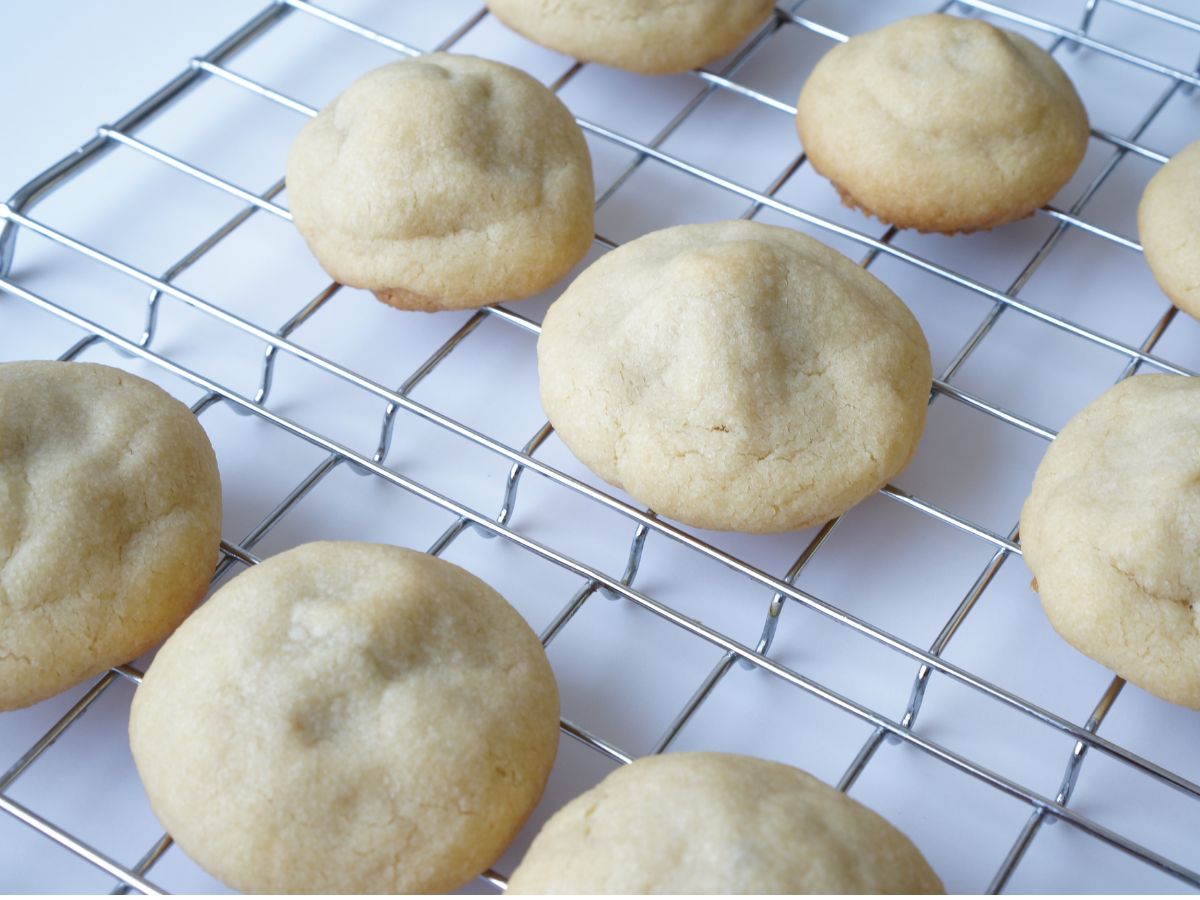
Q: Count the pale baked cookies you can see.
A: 9